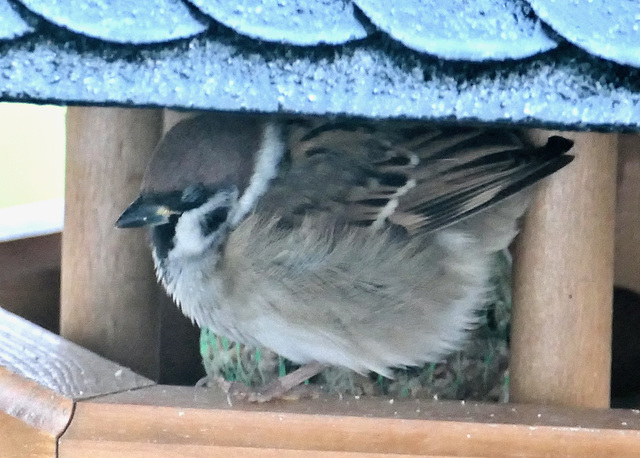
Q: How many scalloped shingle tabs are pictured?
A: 5